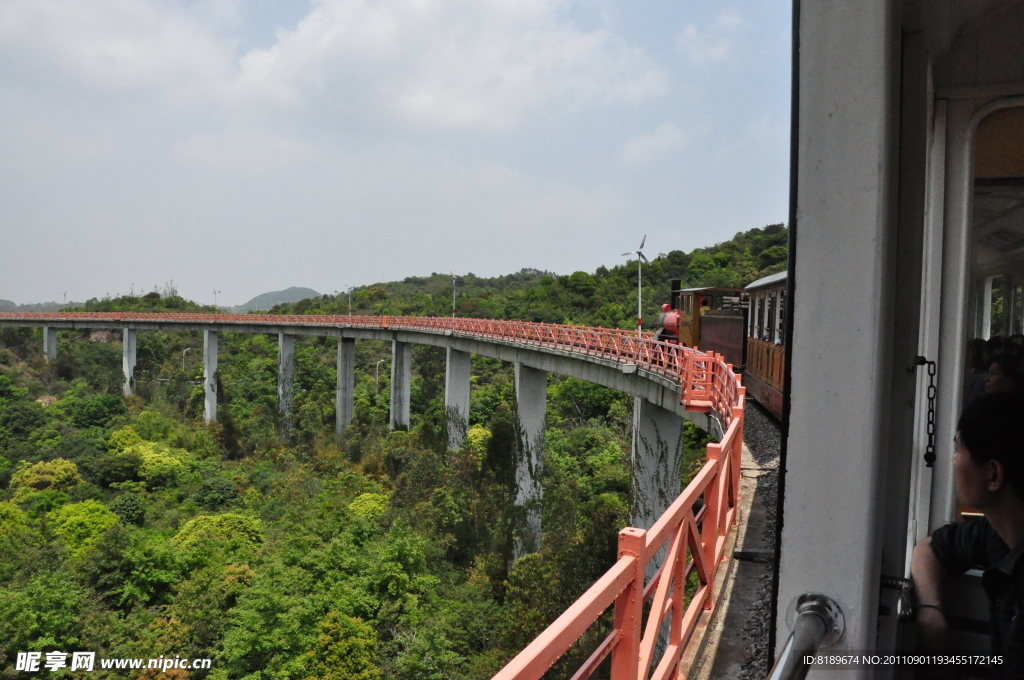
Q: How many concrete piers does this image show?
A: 9